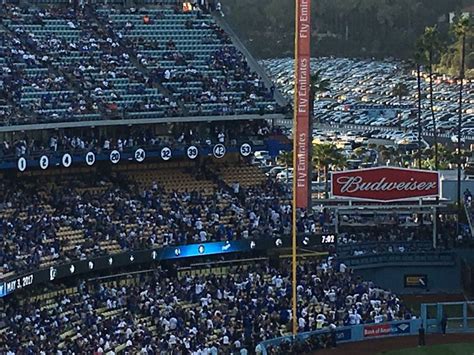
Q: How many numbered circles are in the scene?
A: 10